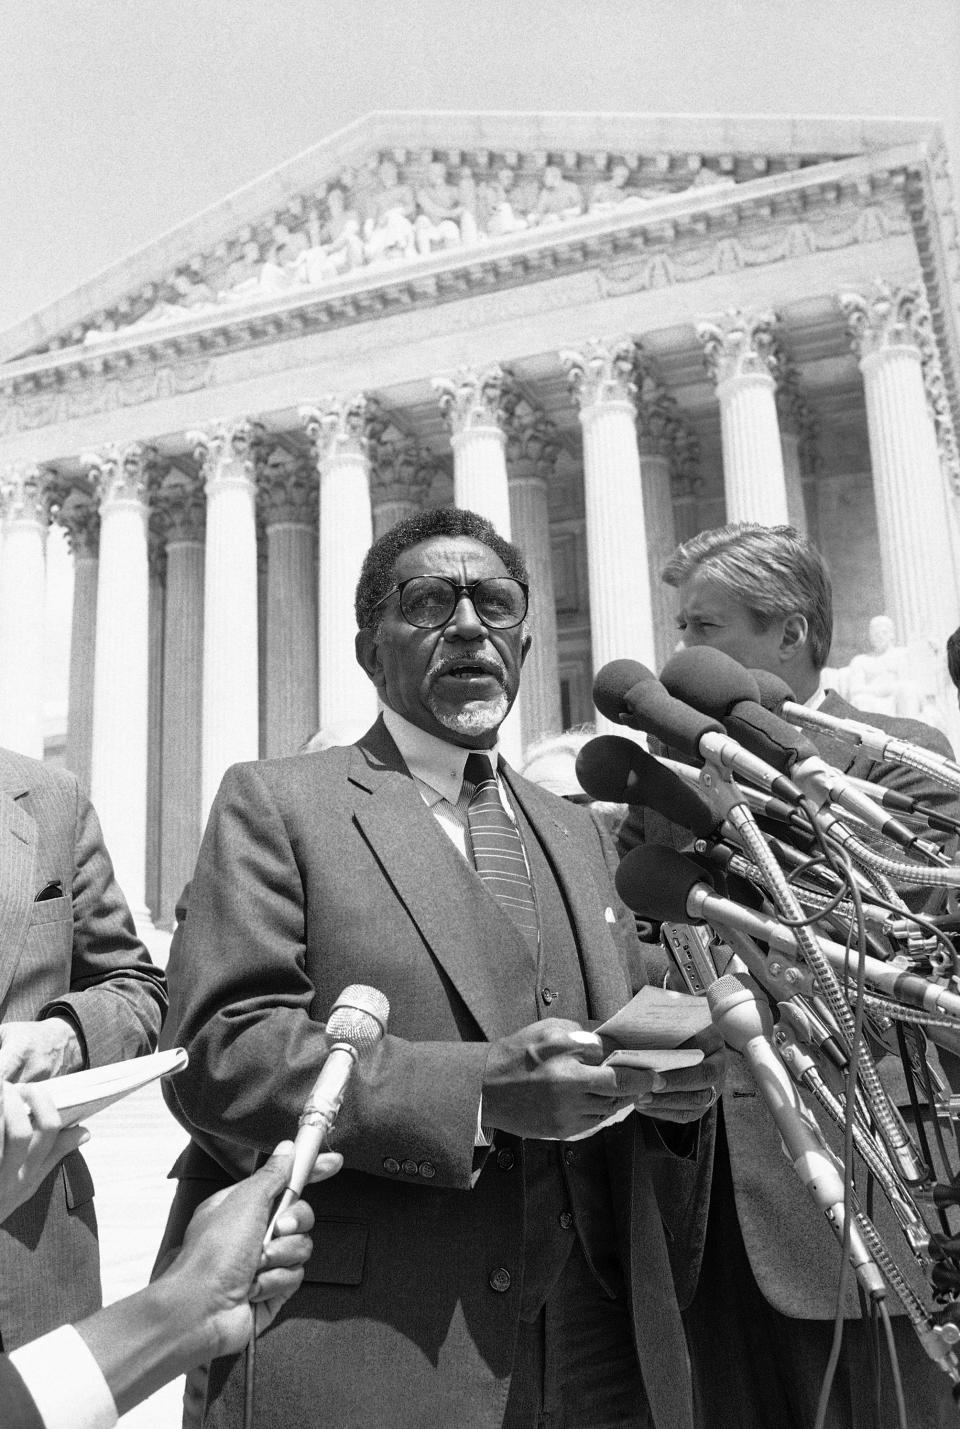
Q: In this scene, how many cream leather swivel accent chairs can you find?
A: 0